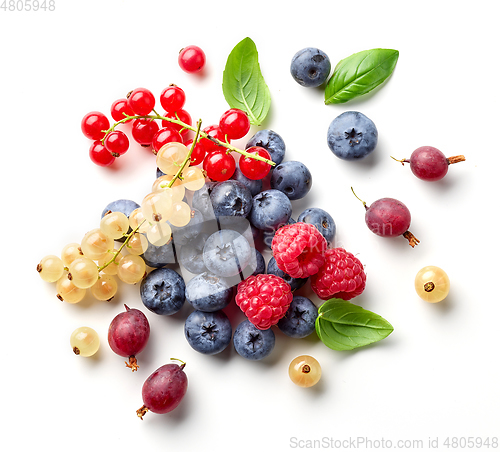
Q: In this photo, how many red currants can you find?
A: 15